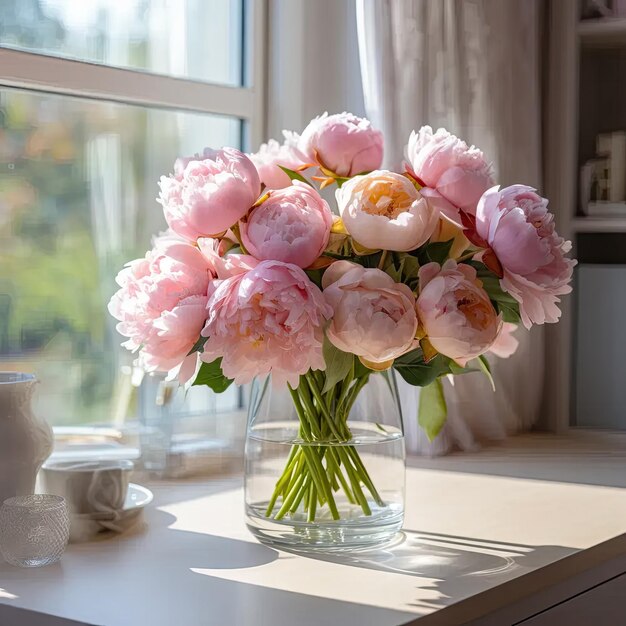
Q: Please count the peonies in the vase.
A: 11